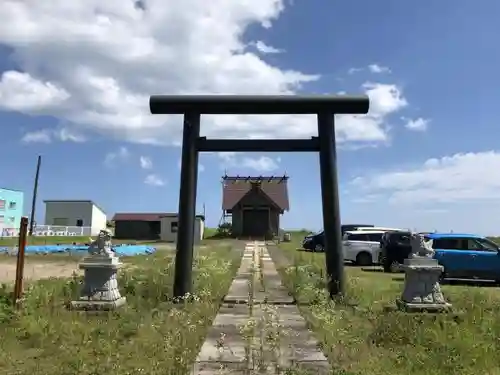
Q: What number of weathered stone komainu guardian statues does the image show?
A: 2